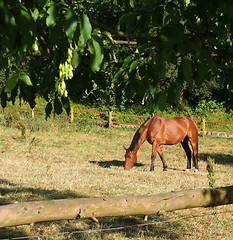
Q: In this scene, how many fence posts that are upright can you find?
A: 4